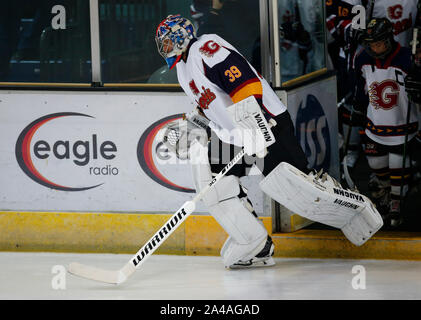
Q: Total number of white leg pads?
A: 2